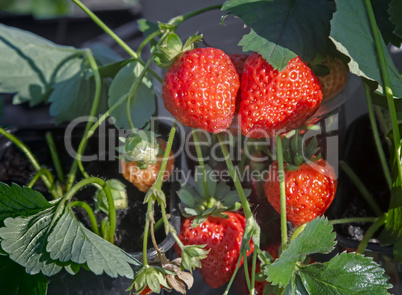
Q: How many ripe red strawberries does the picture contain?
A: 4